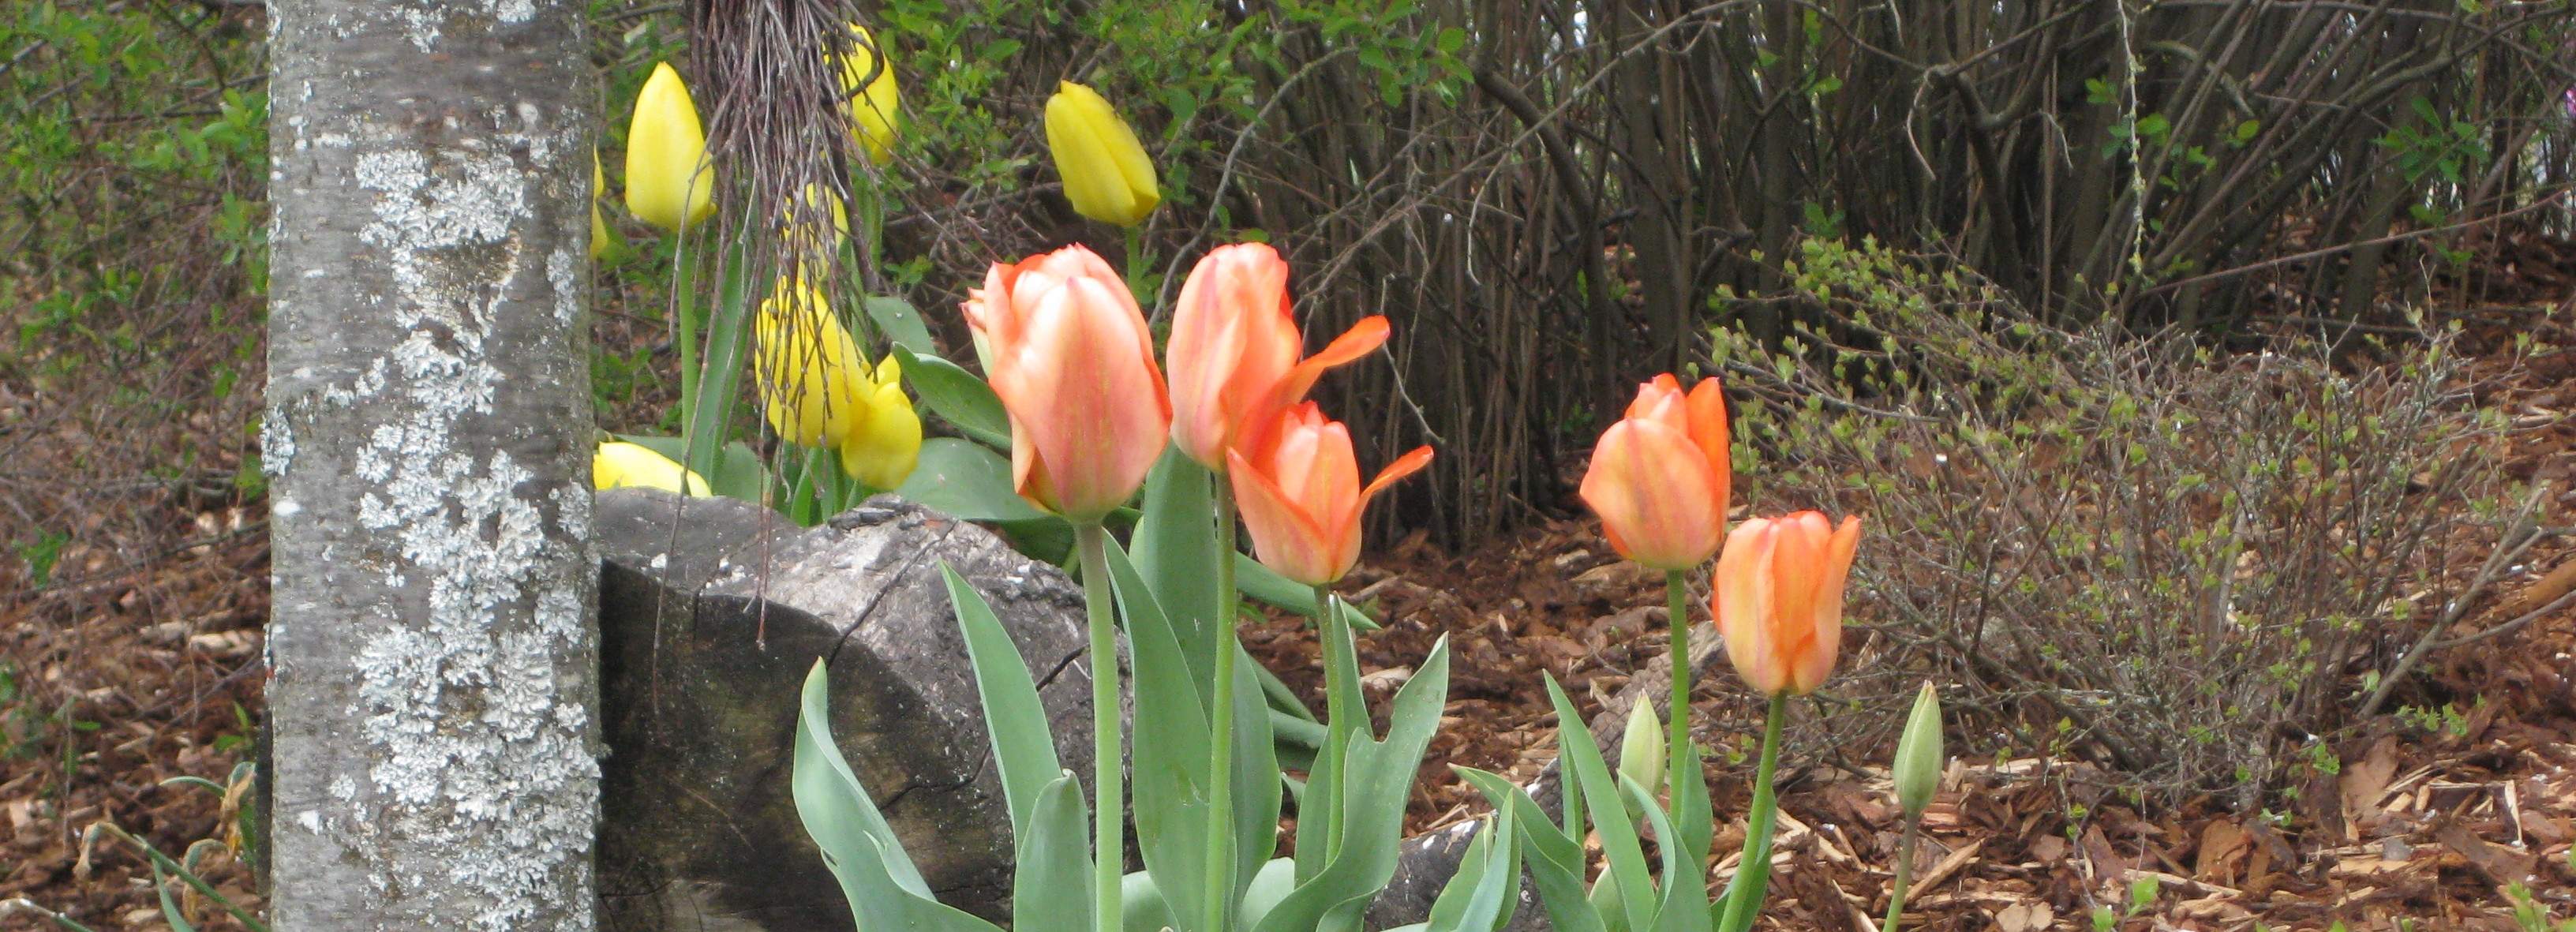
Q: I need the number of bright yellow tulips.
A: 8